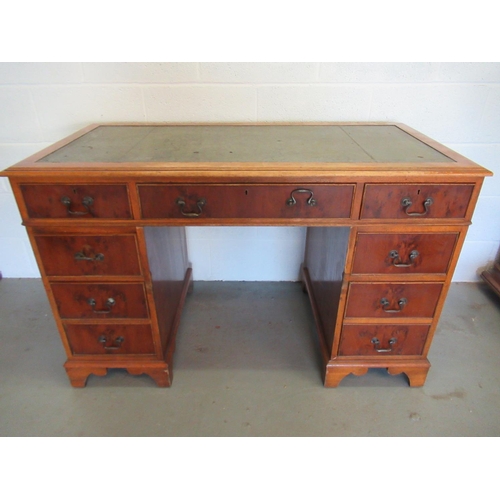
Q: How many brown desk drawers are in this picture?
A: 9